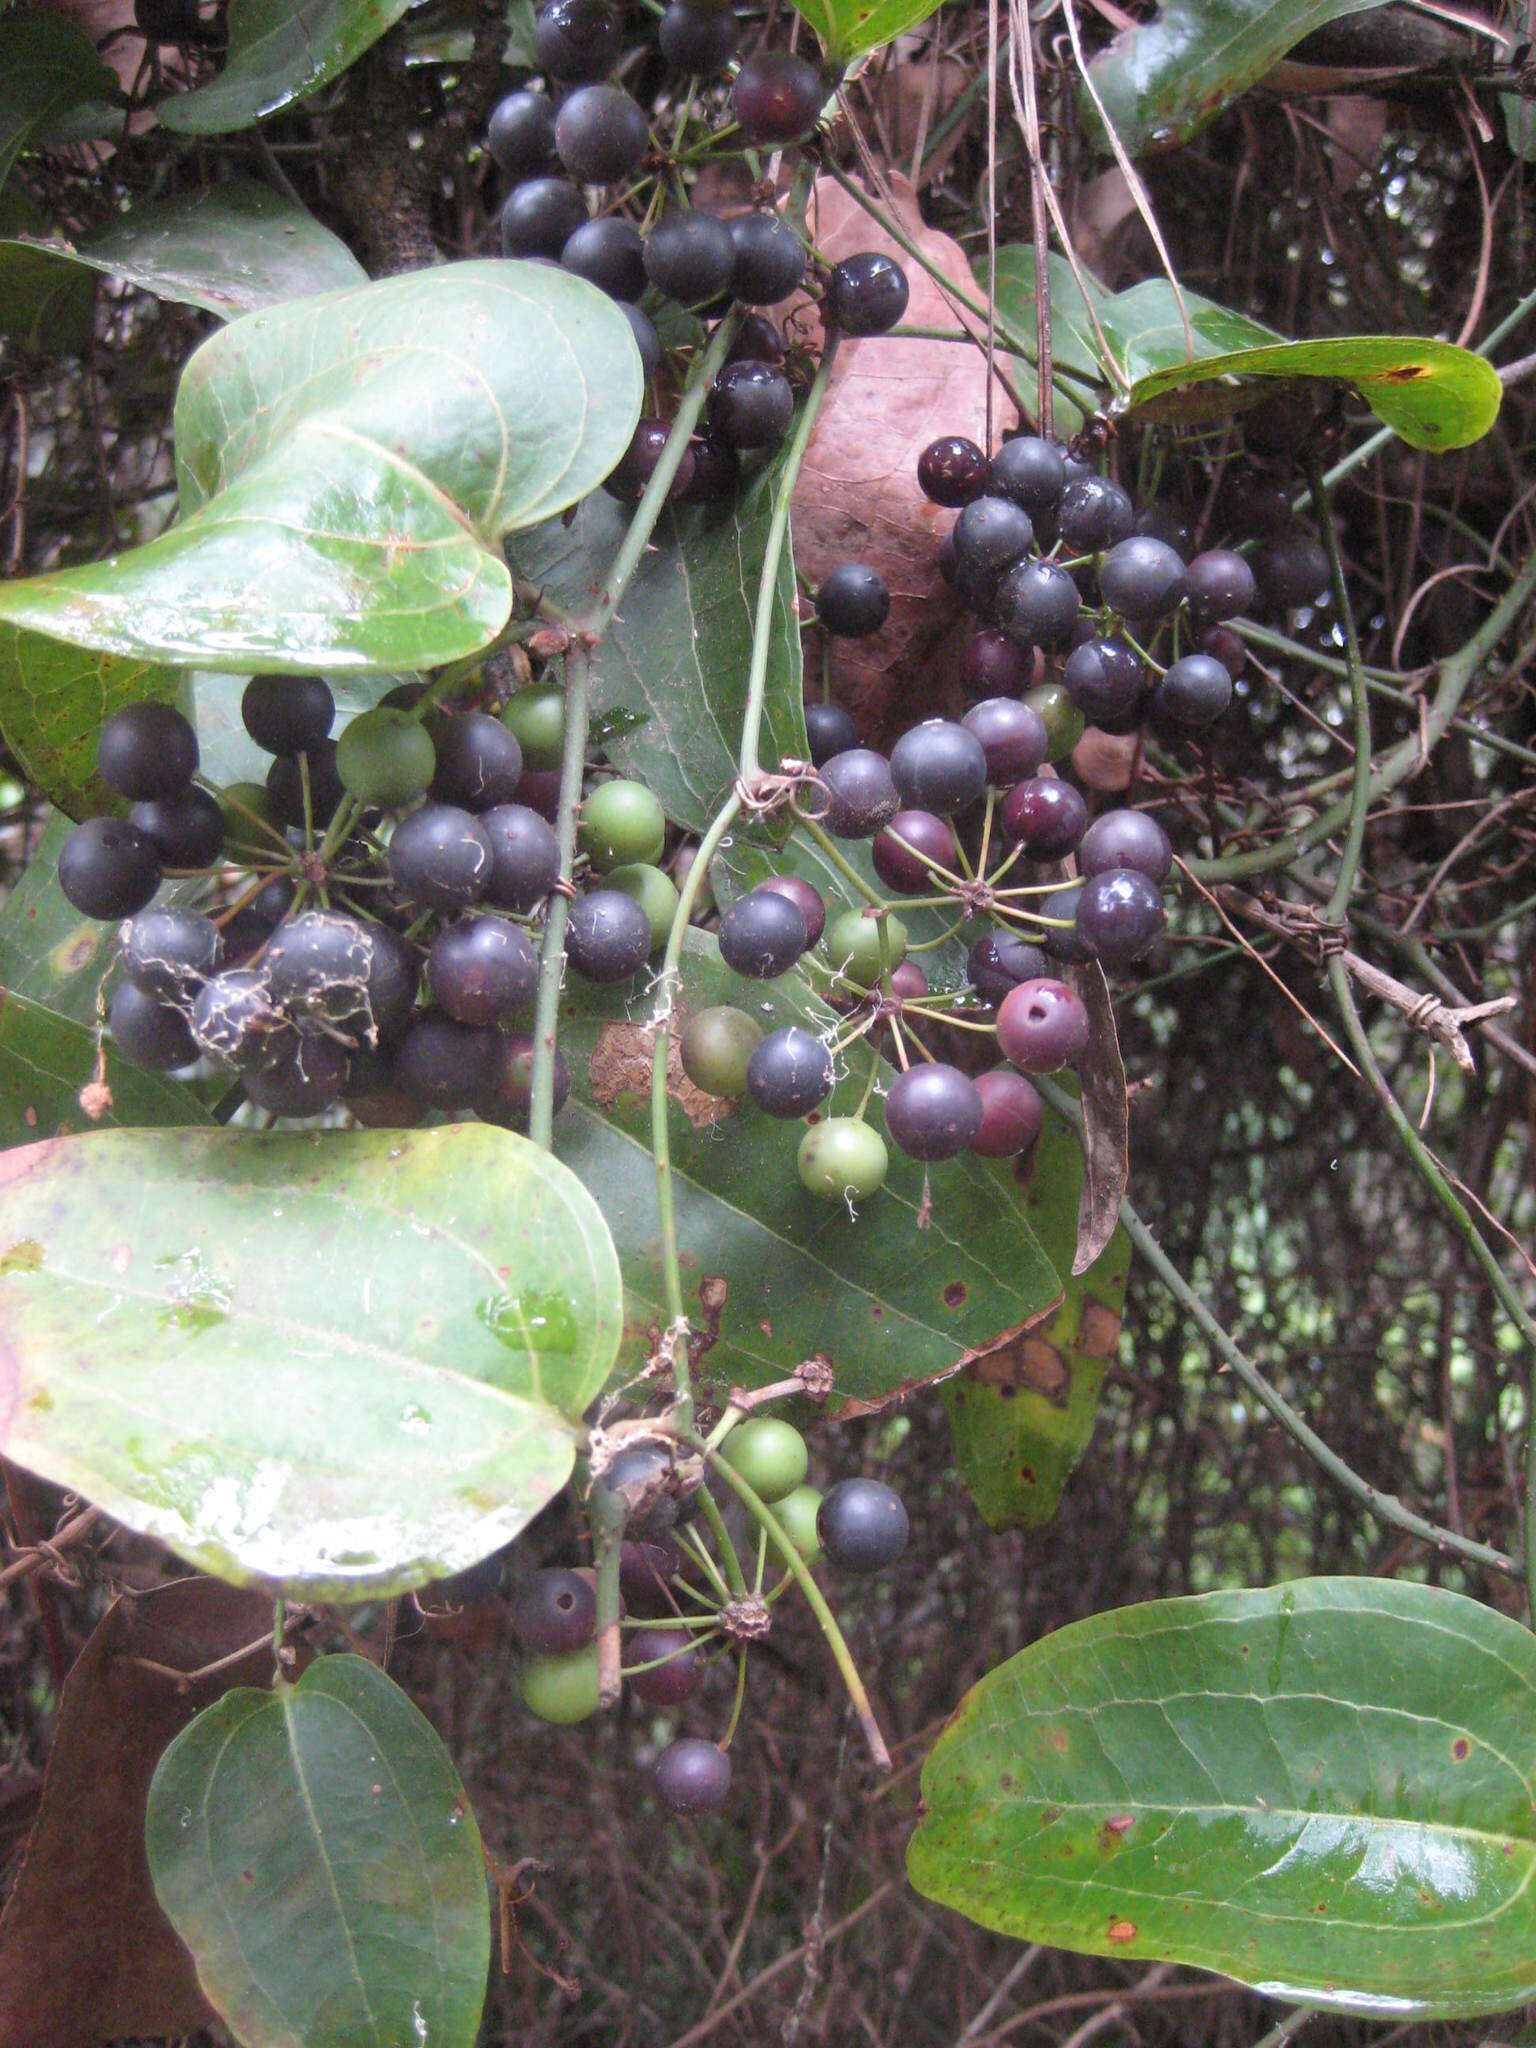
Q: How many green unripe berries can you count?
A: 12